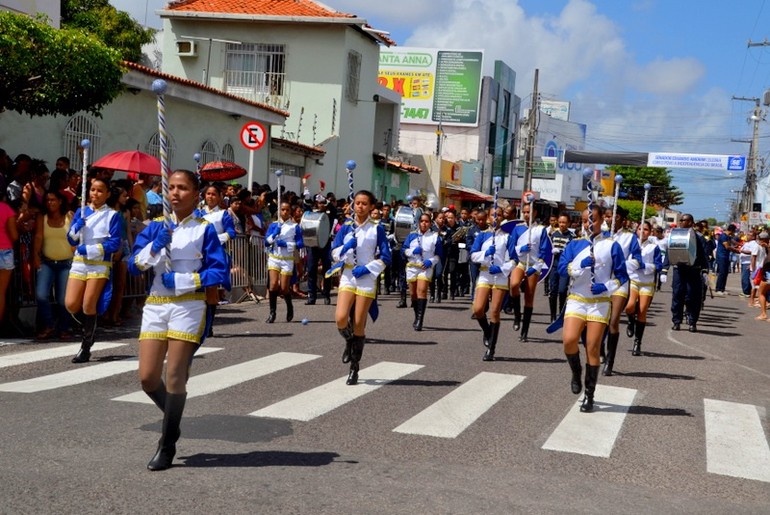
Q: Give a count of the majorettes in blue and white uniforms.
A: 11